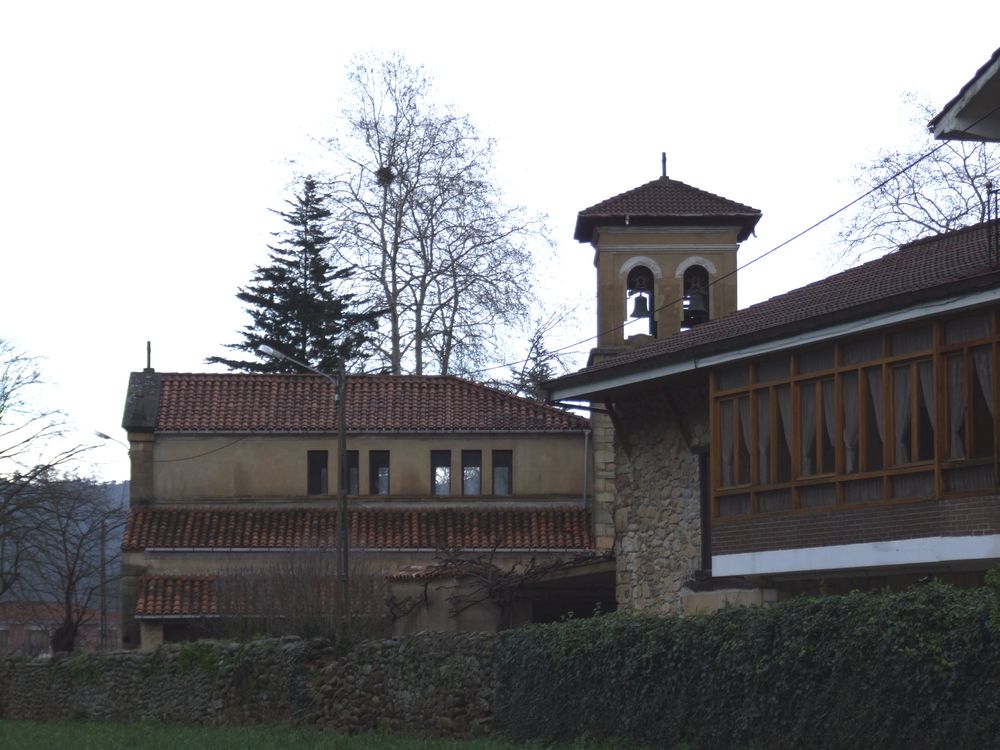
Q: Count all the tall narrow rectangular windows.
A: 6